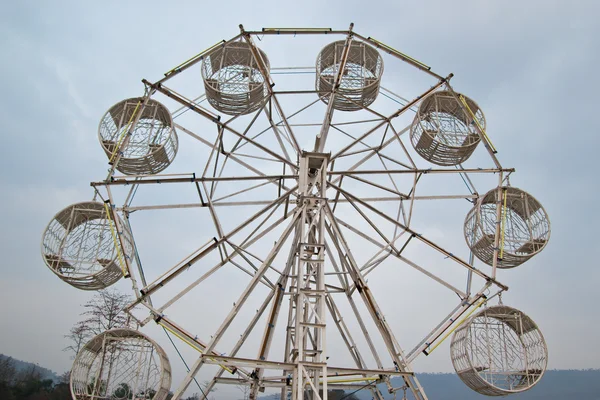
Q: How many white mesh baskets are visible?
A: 8